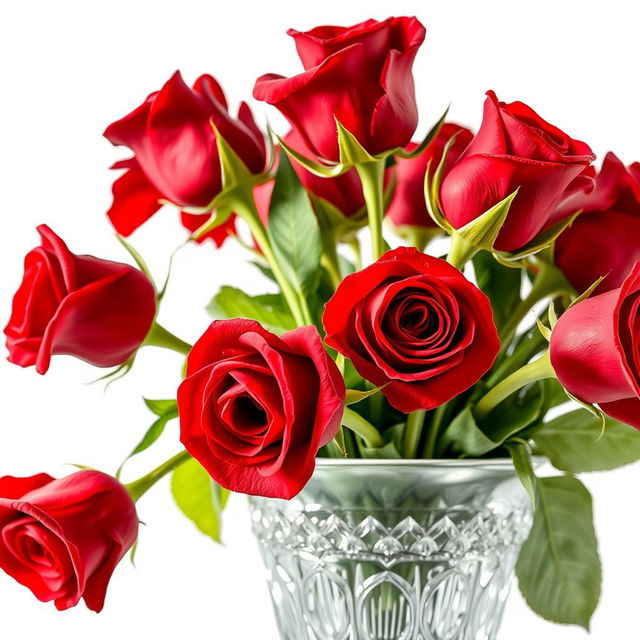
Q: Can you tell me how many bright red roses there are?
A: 11